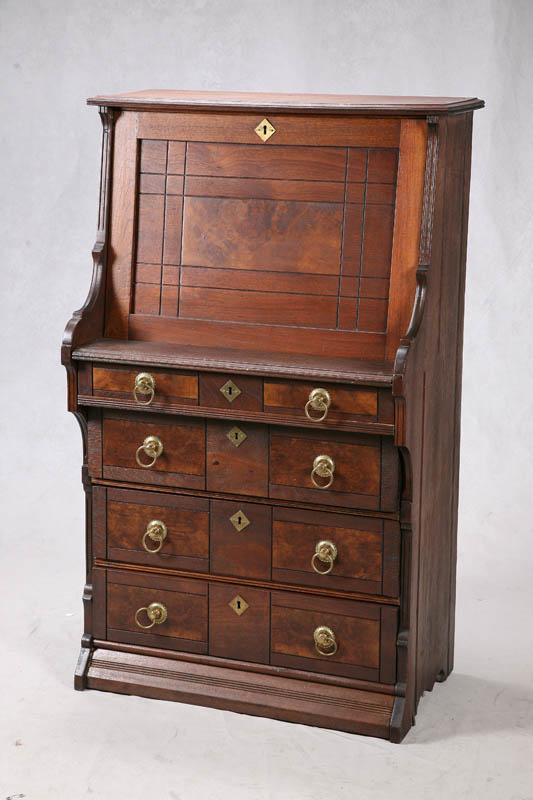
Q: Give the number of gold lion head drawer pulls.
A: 8